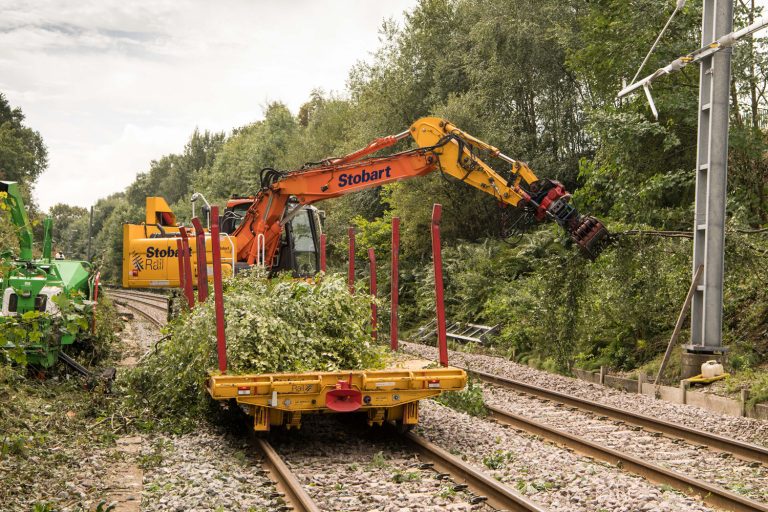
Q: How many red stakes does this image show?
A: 9